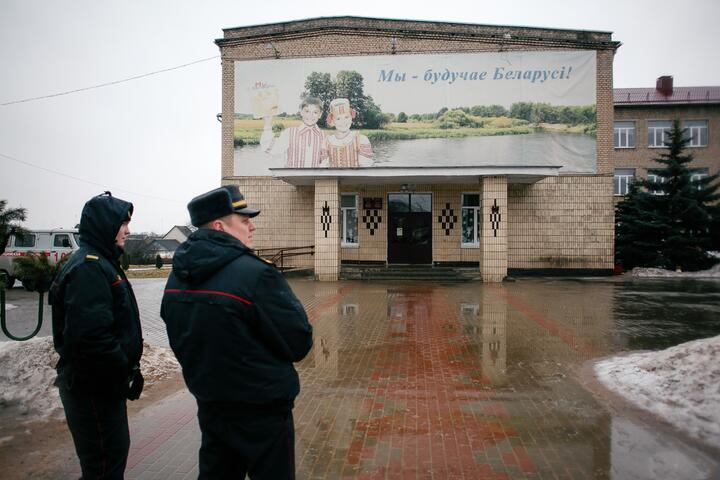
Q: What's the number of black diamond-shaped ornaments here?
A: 4